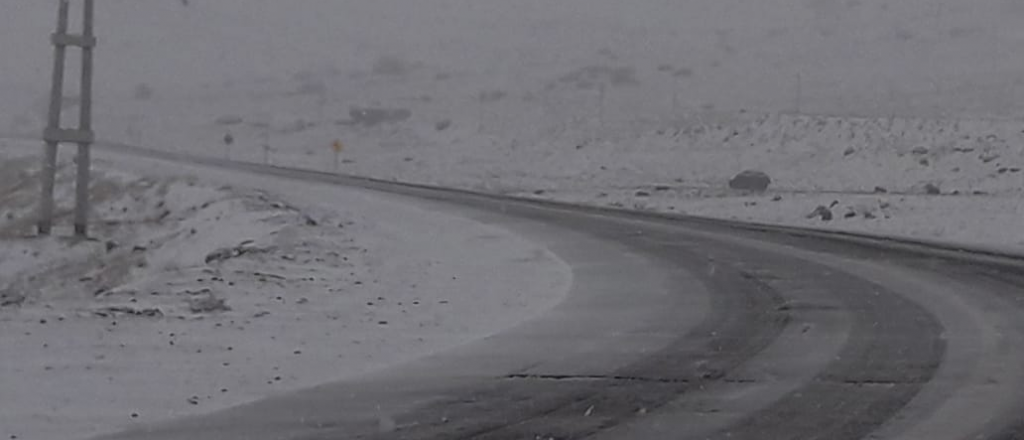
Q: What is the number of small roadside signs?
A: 2